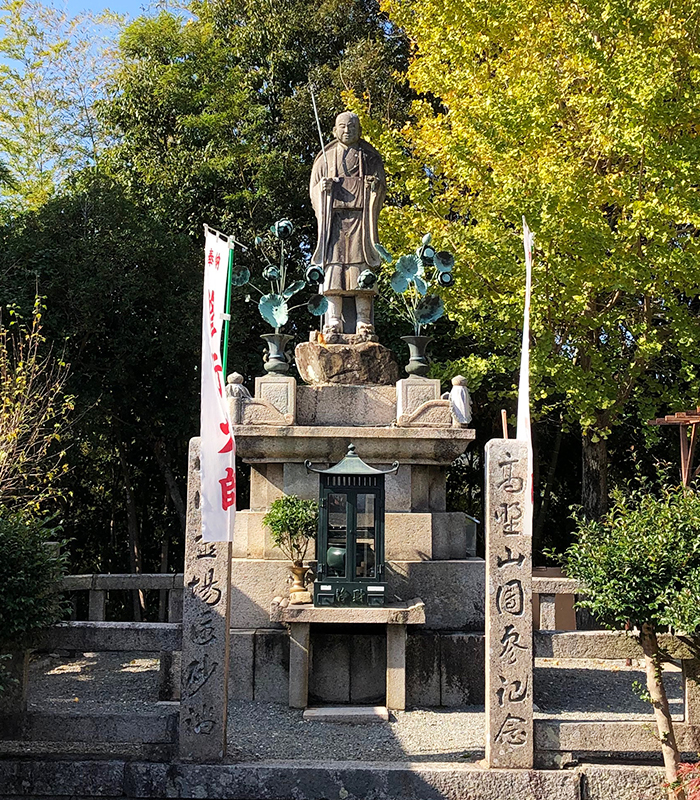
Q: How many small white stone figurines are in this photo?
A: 2